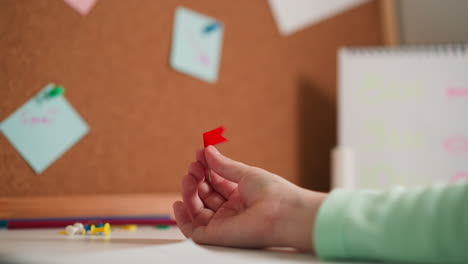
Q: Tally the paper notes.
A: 4